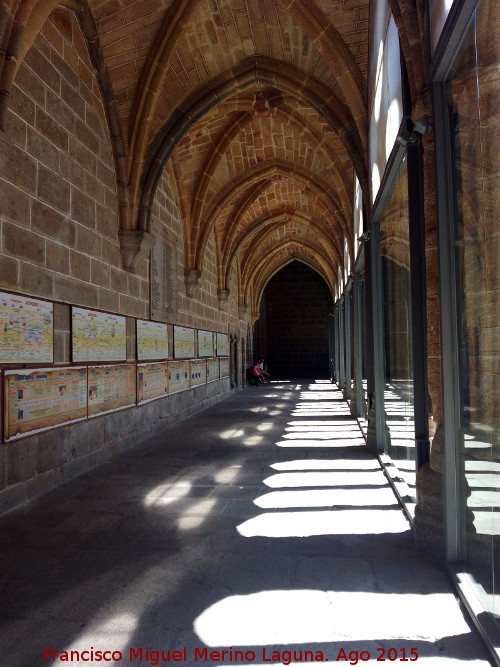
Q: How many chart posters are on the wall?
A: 13